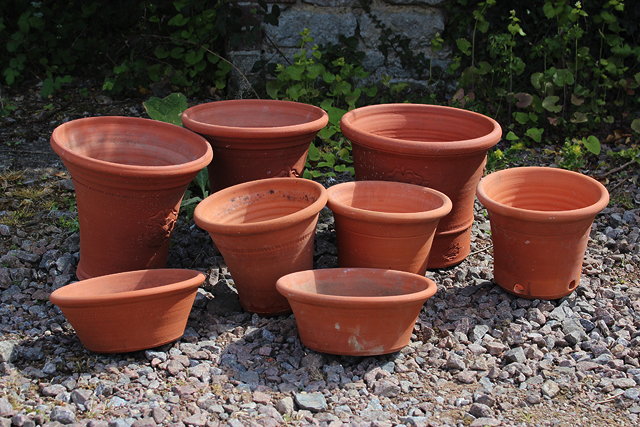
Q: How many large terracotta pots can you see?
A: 3